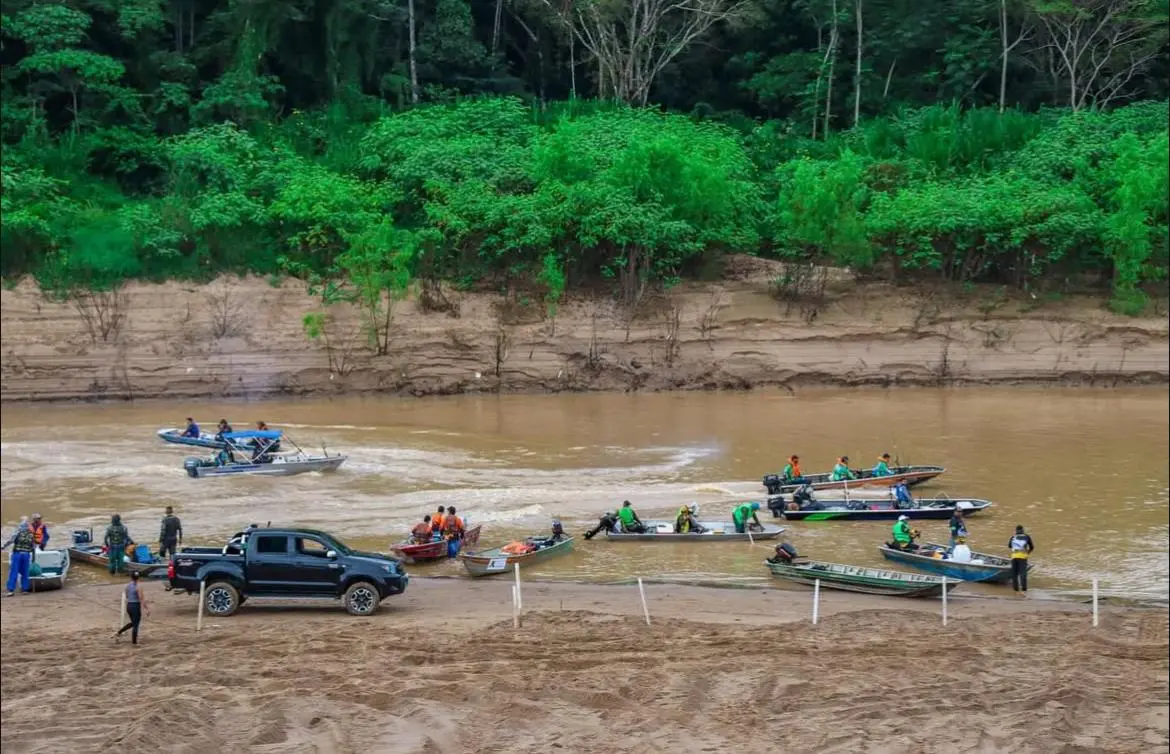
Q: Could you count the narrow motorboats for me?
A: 11